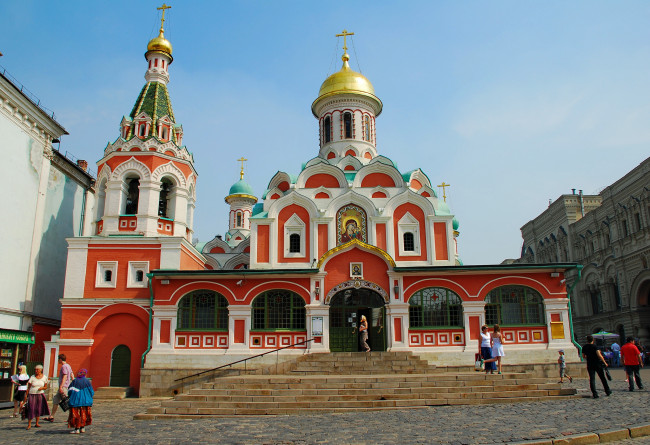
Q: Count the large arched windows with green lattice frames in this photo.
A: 4